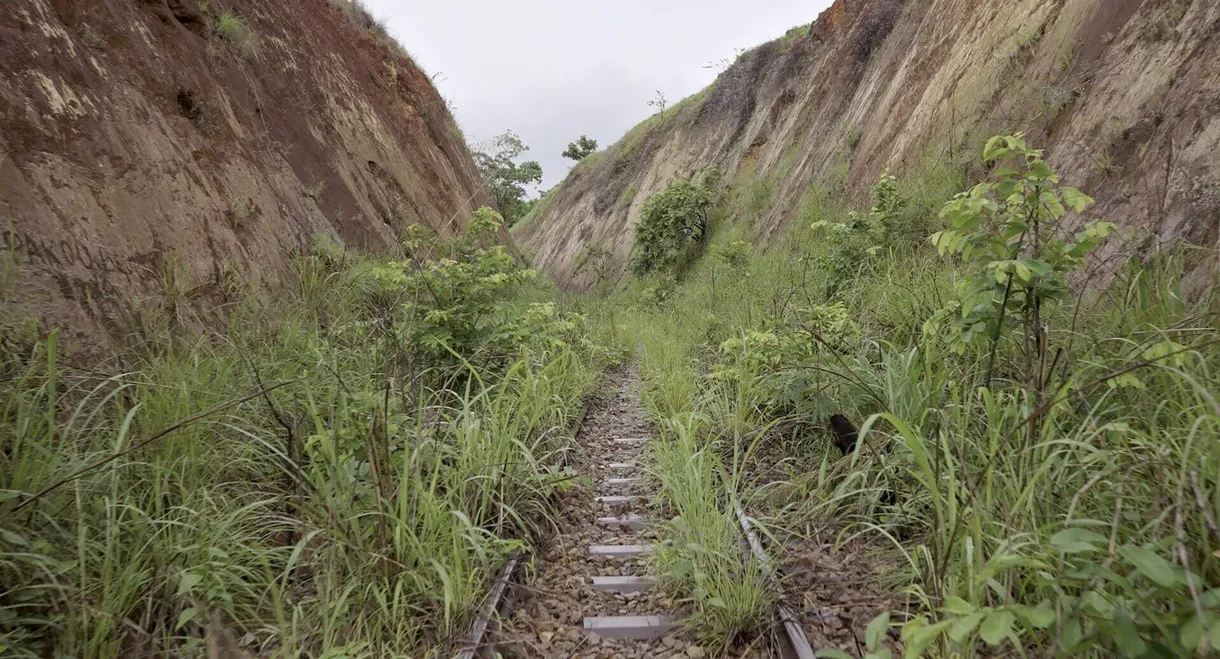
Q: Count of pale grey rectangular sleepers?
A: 8